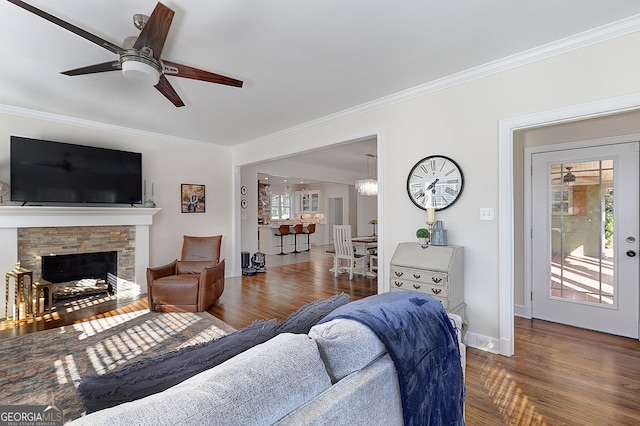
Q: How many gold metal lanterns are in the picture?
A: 2